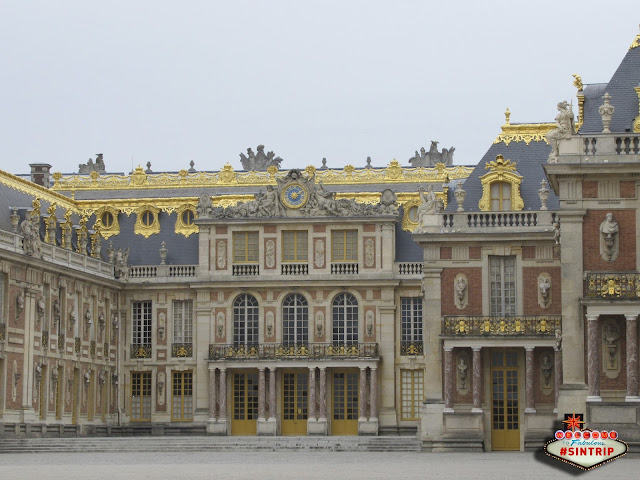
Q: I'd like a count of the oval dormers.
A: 4